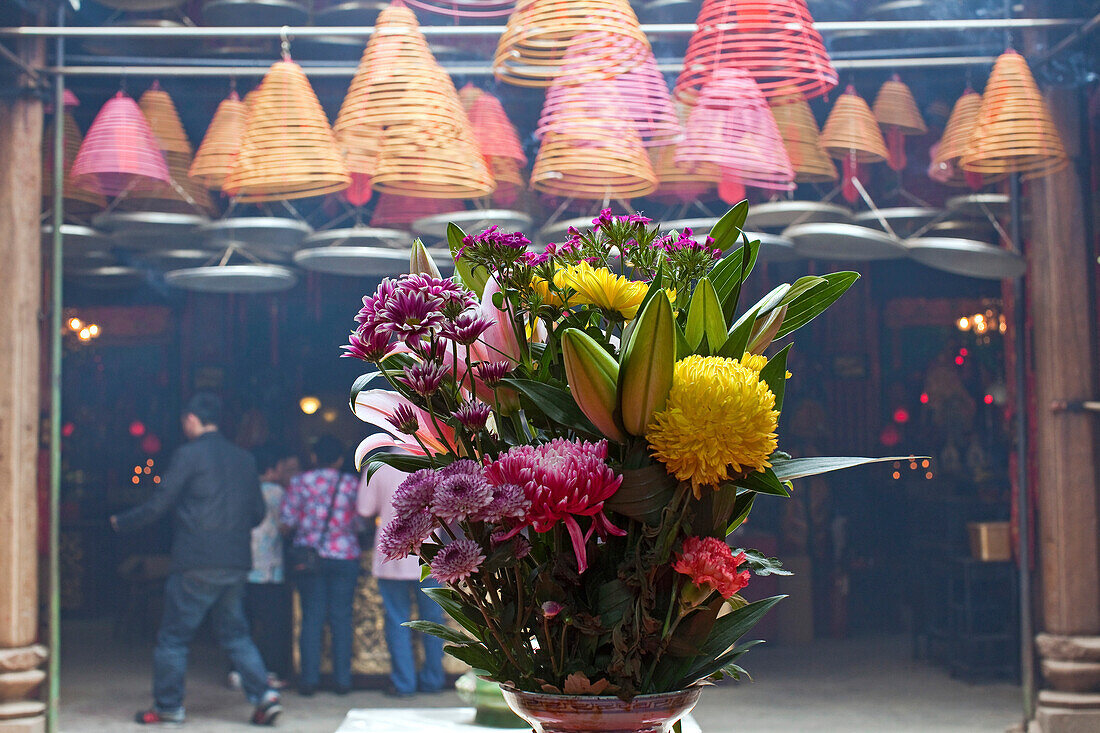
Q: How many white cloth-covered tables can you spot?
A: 1